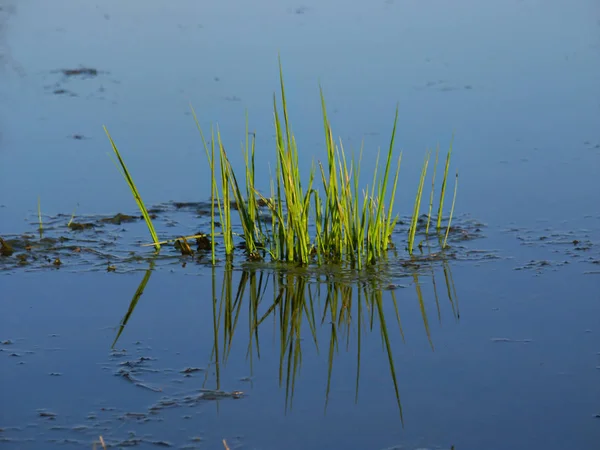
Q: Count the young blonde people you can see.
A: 0